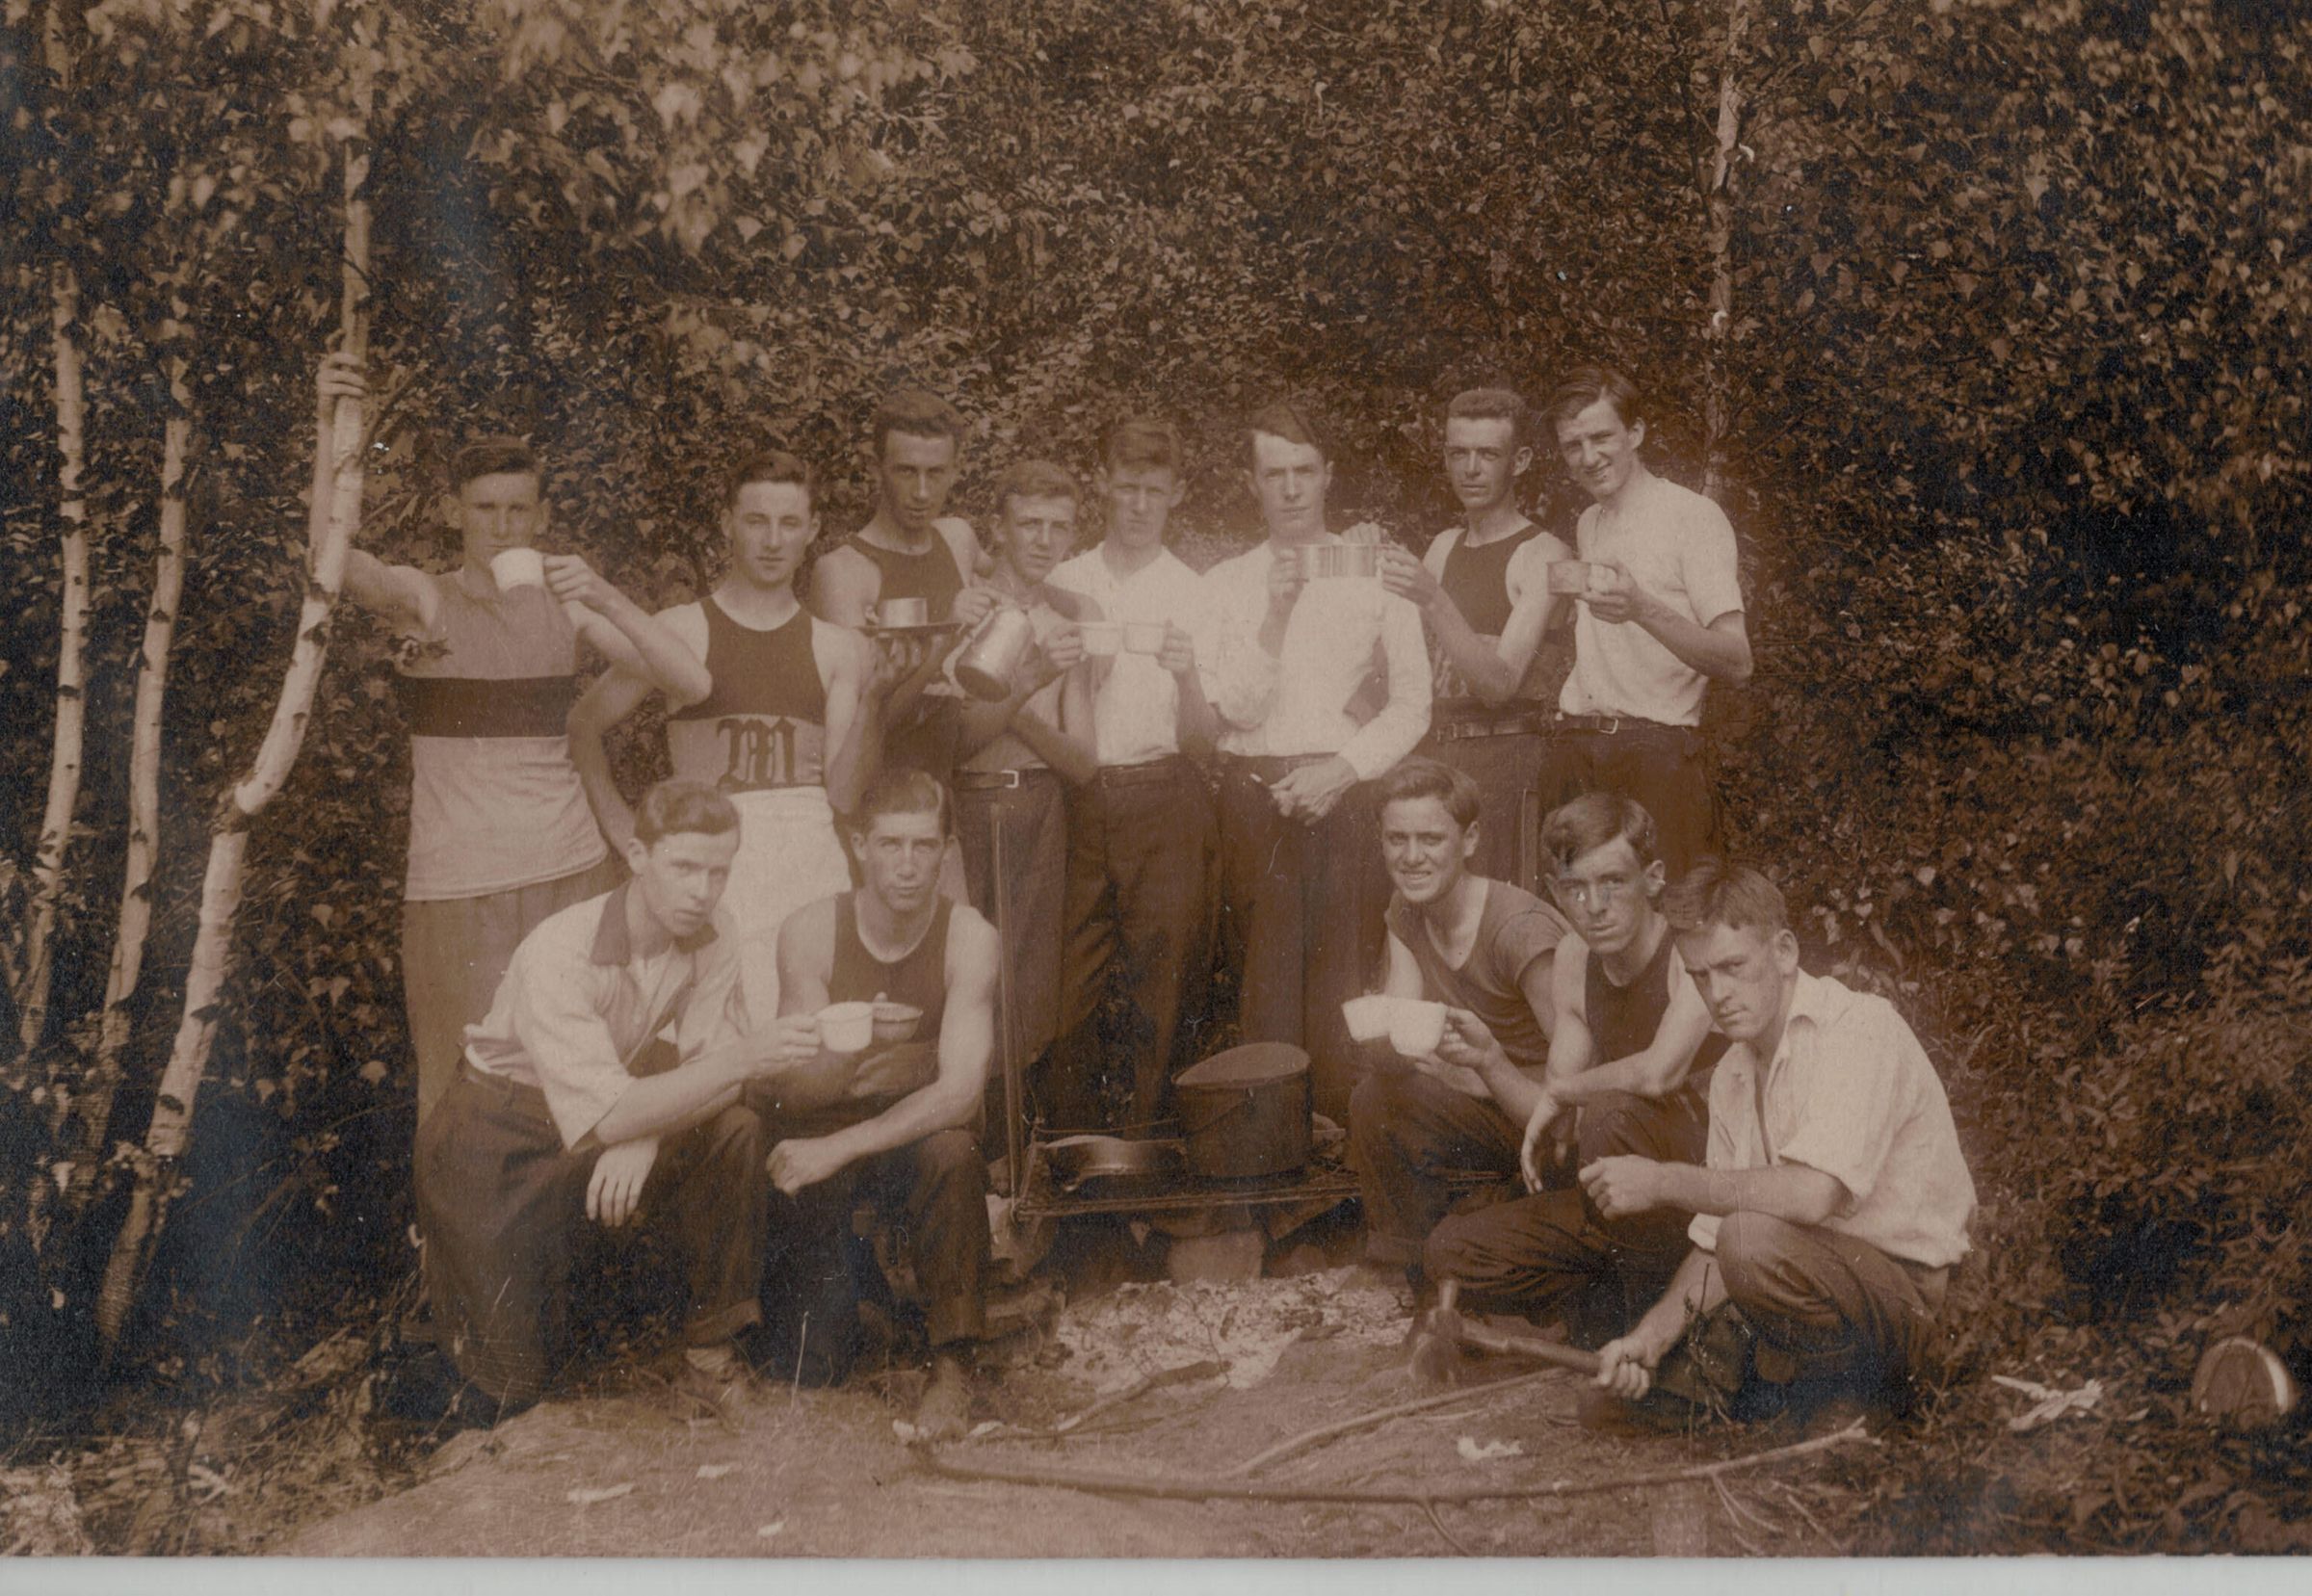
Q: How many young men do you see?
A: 13